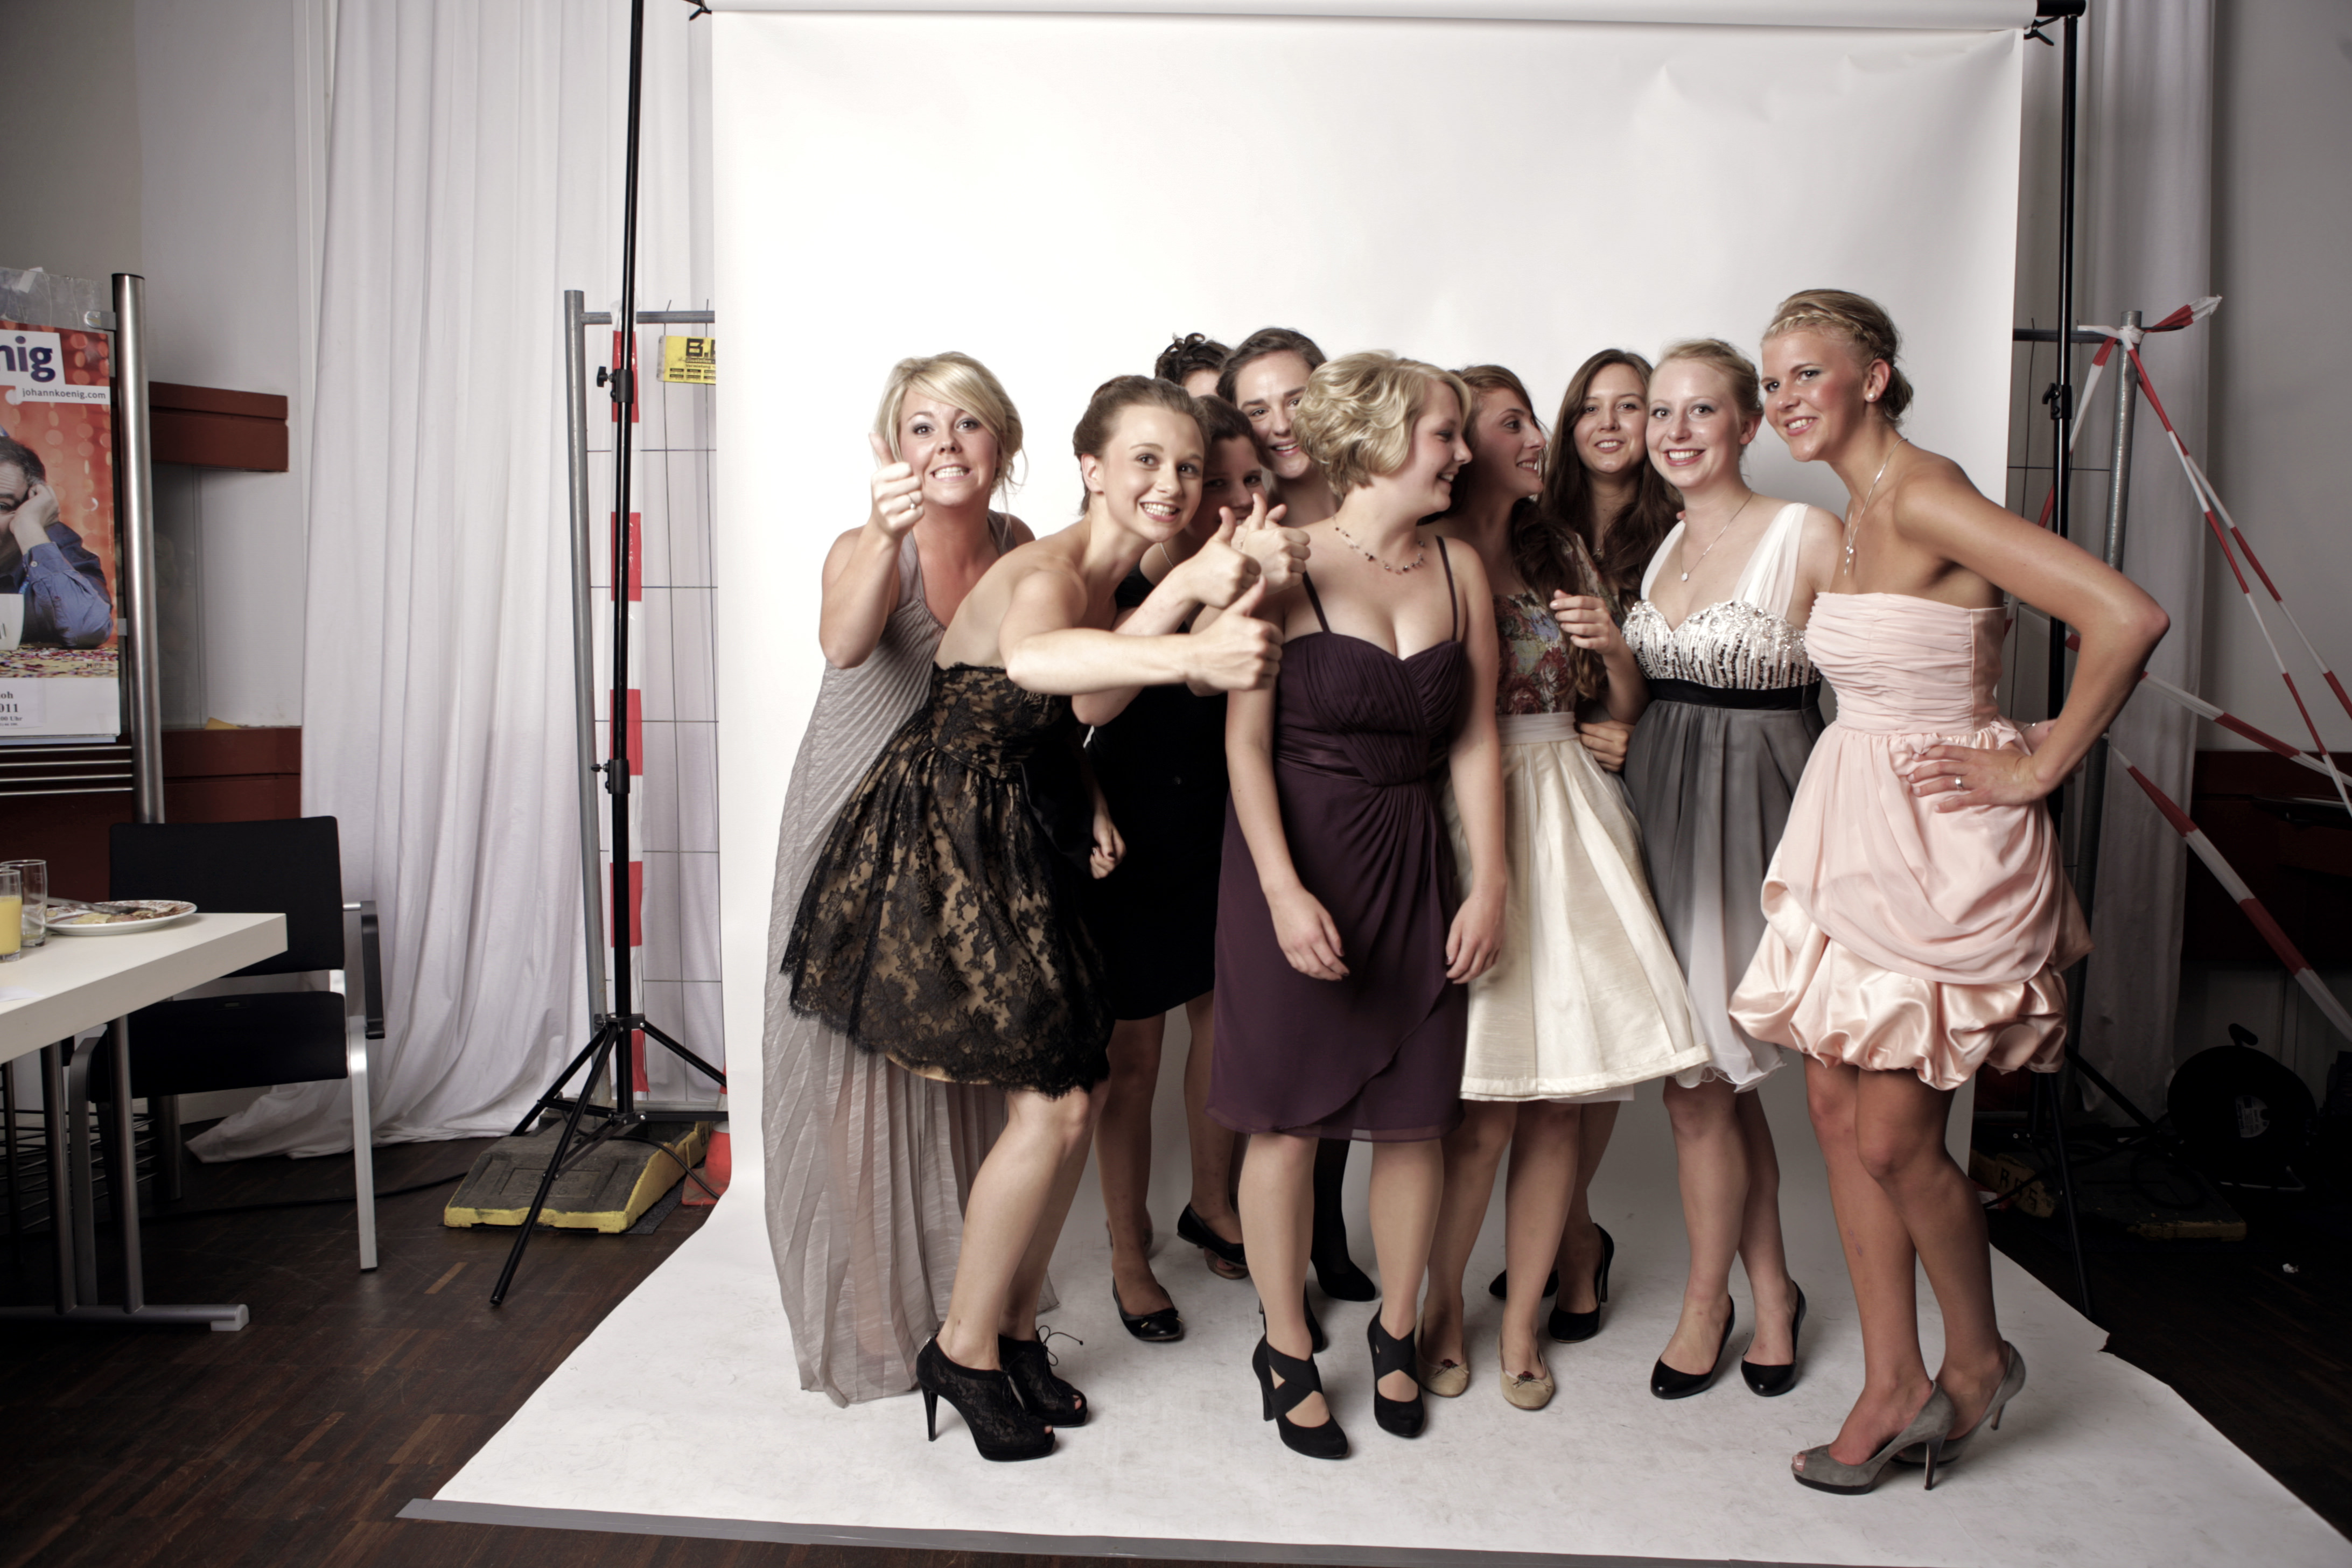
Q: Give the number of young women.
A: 10